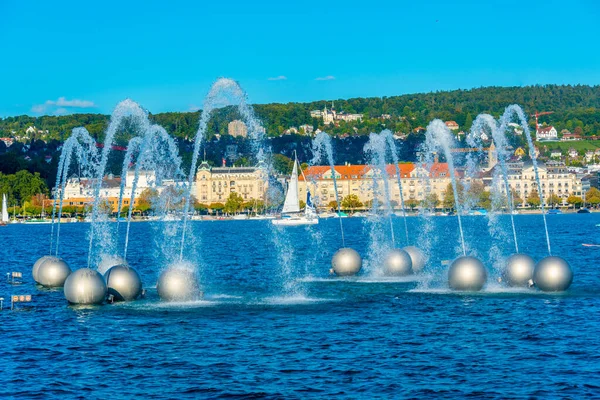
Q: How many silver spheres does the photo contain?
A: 12